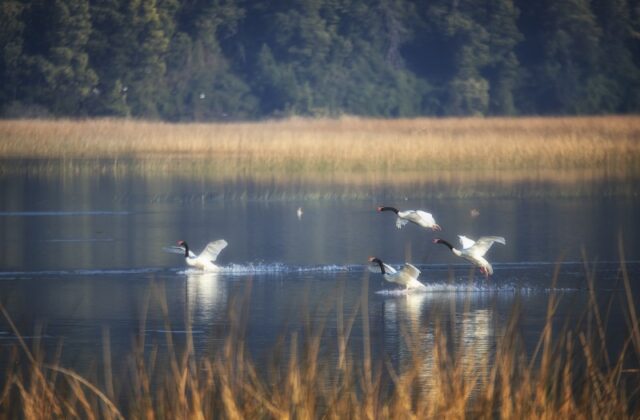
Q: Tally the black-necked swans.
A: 4